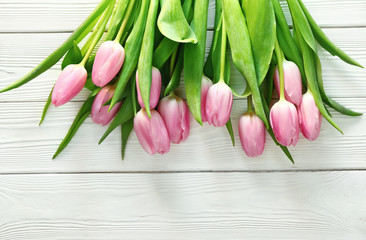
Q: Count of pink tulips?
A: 12